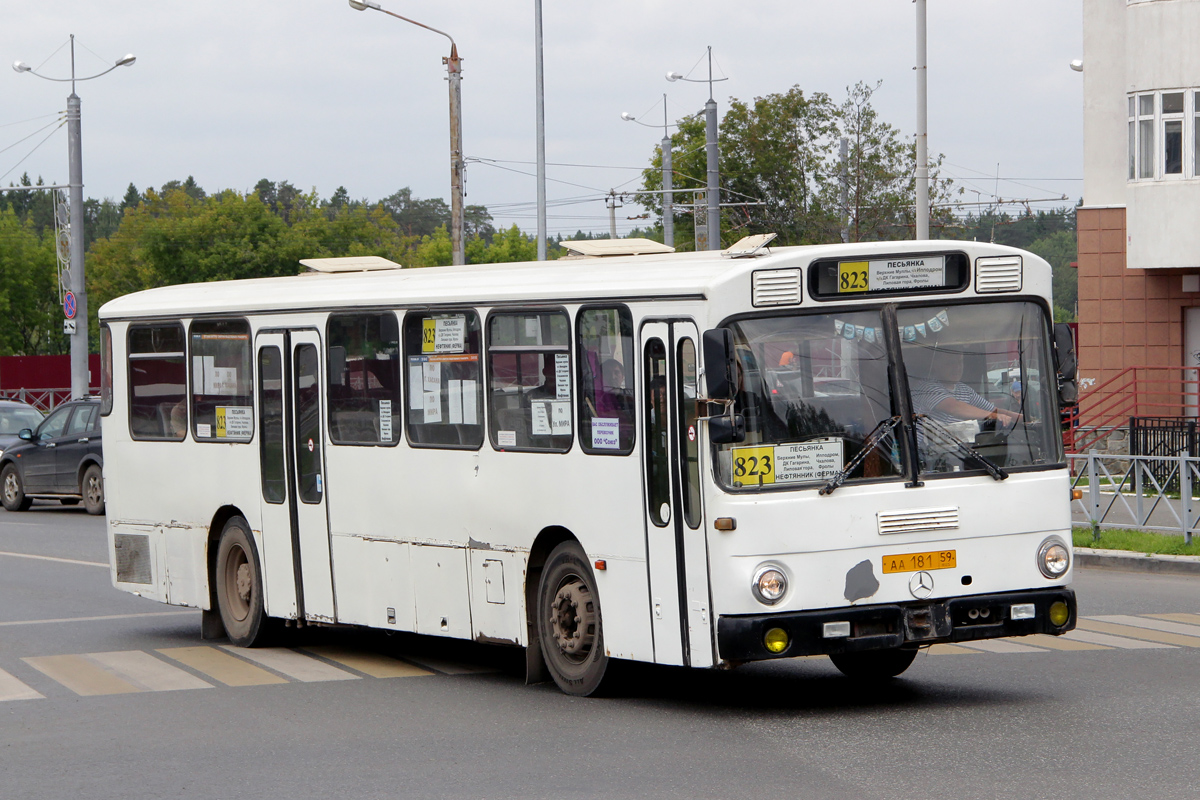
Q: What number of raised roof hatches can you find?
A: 3